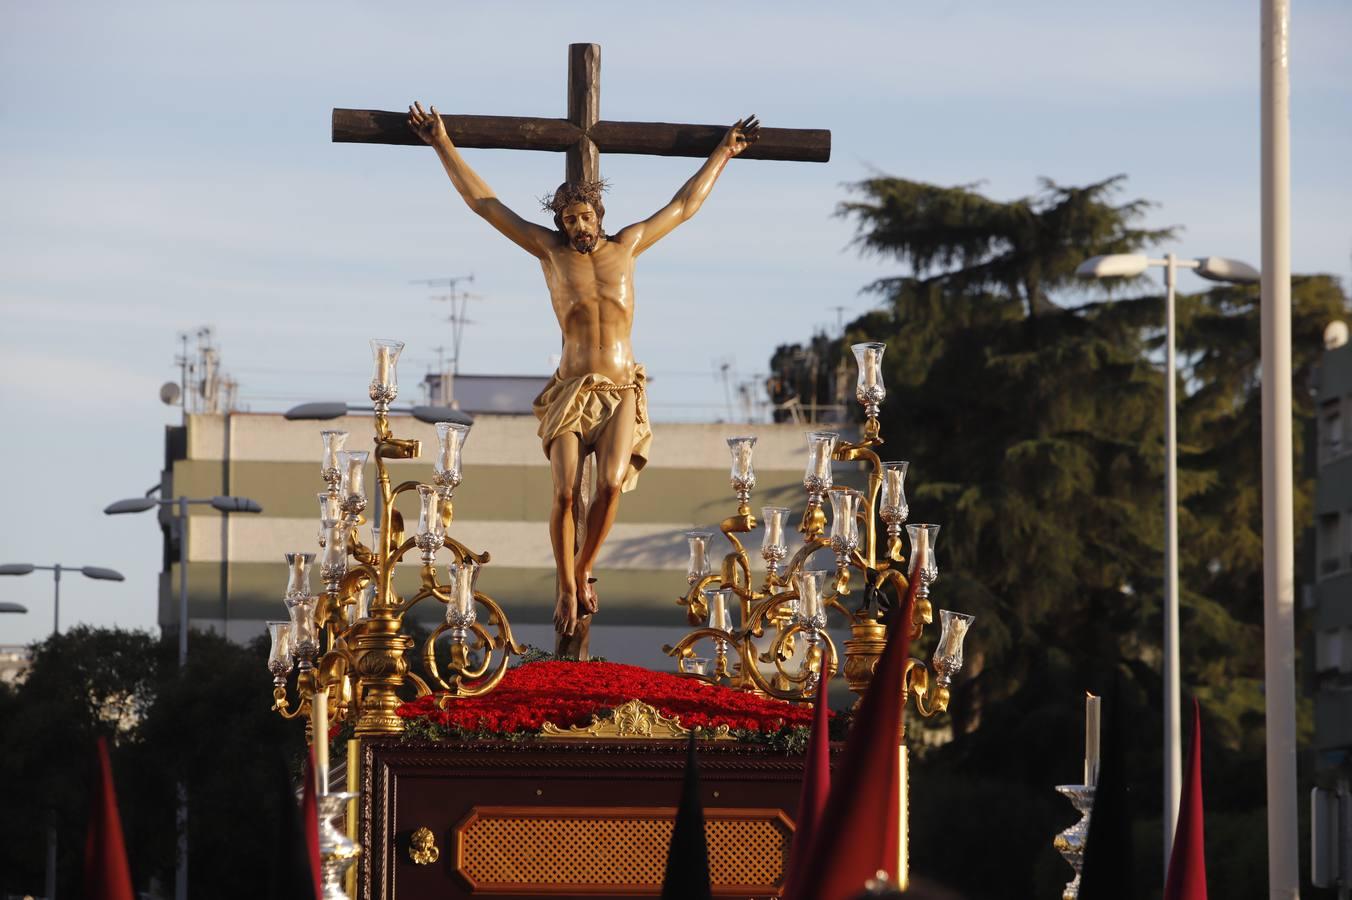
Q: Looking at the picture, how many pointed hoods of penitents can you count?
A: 8